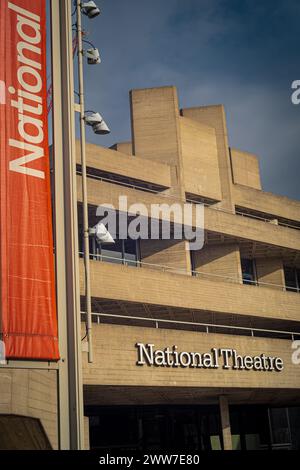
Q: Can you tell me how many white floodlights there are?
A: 4